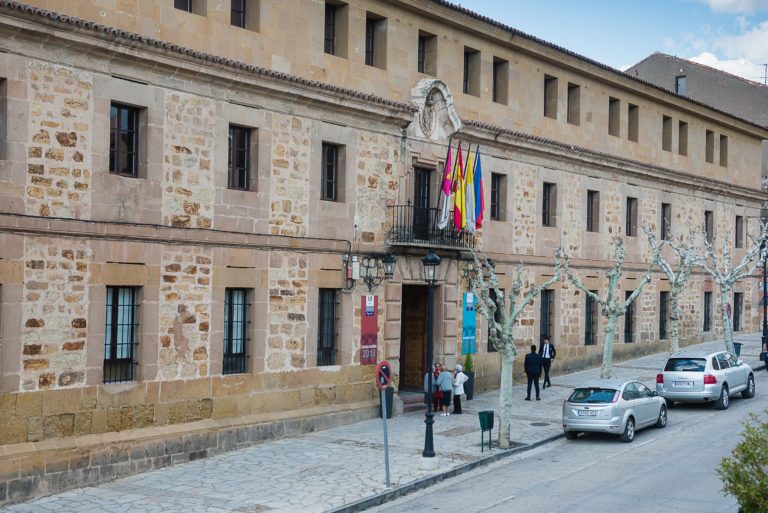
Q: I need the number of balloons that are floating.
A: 0